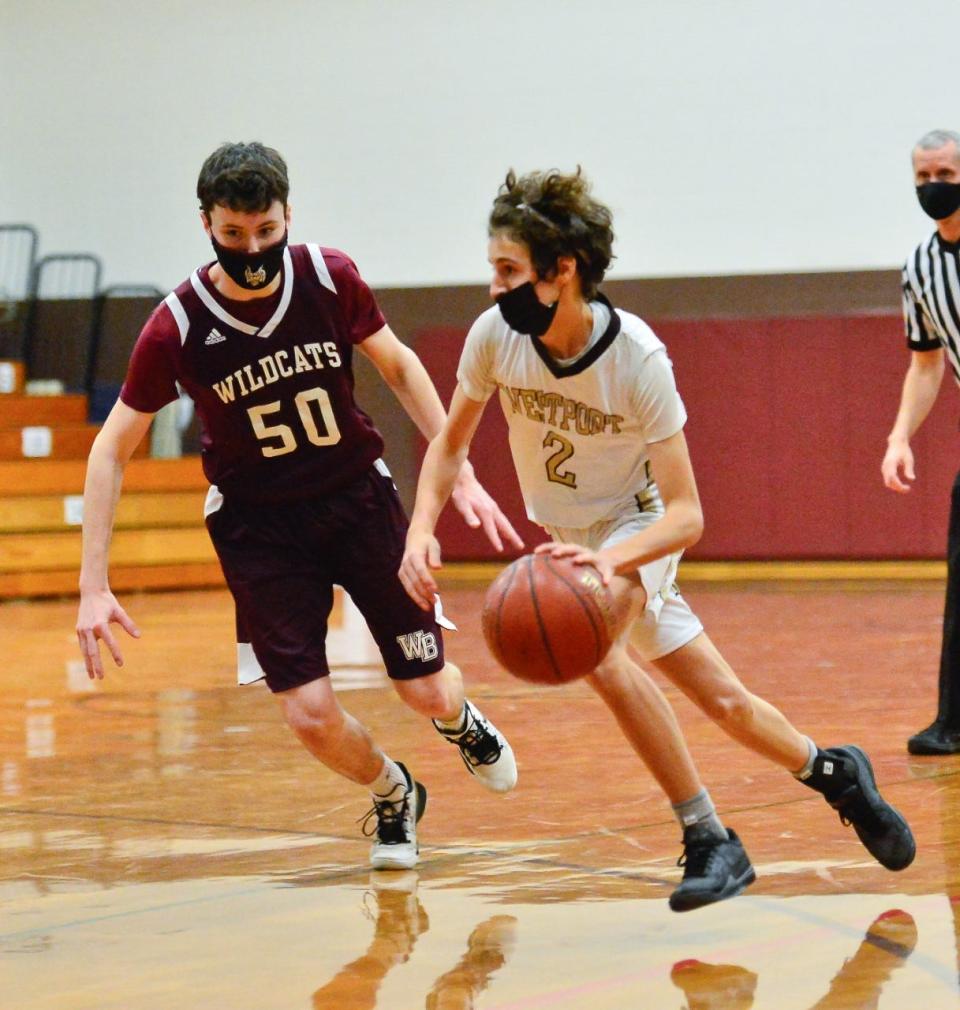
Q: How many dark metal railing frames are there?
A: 3